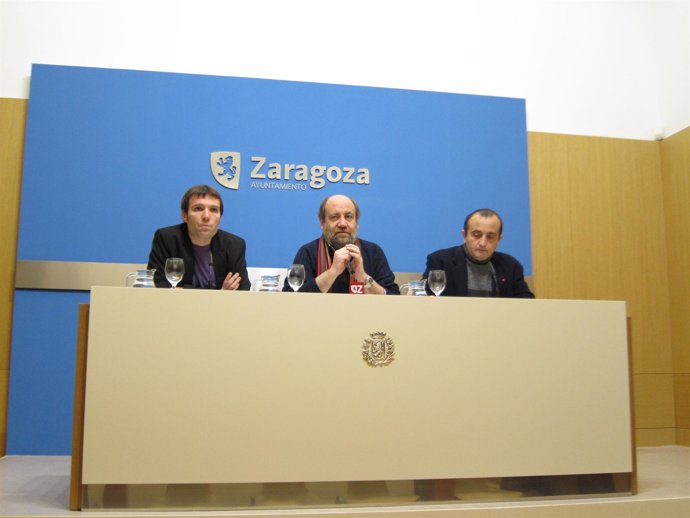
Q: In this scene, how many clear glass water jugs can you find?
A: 3